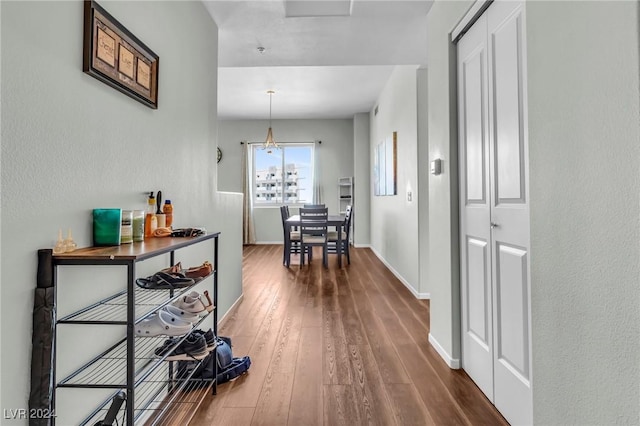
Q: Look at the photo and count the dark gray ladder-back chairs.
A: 4